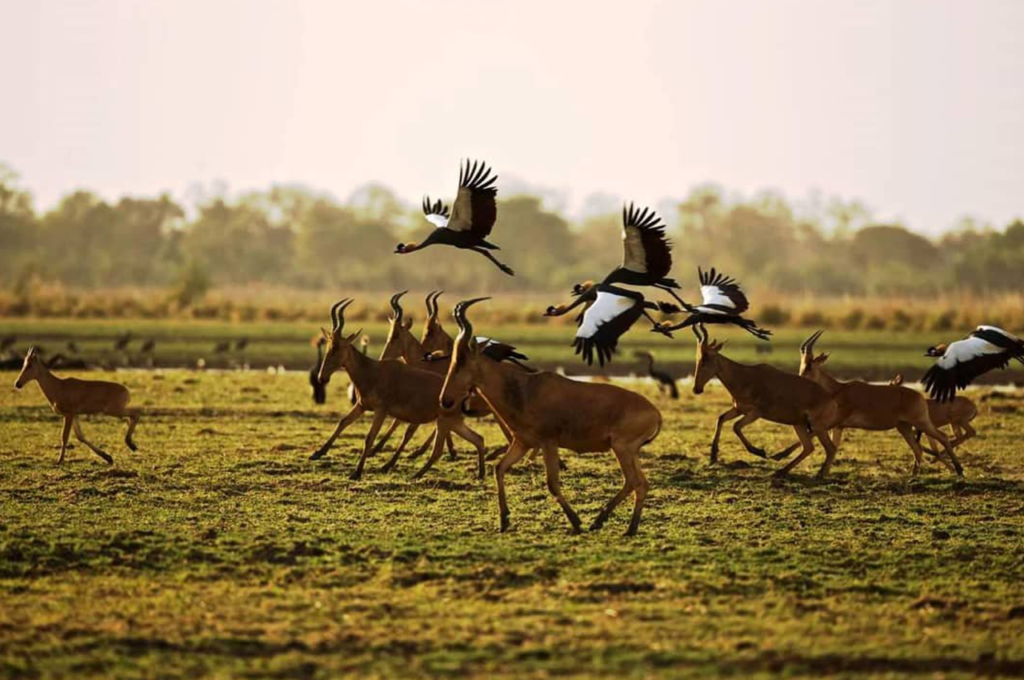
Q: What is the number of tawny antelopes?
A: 8